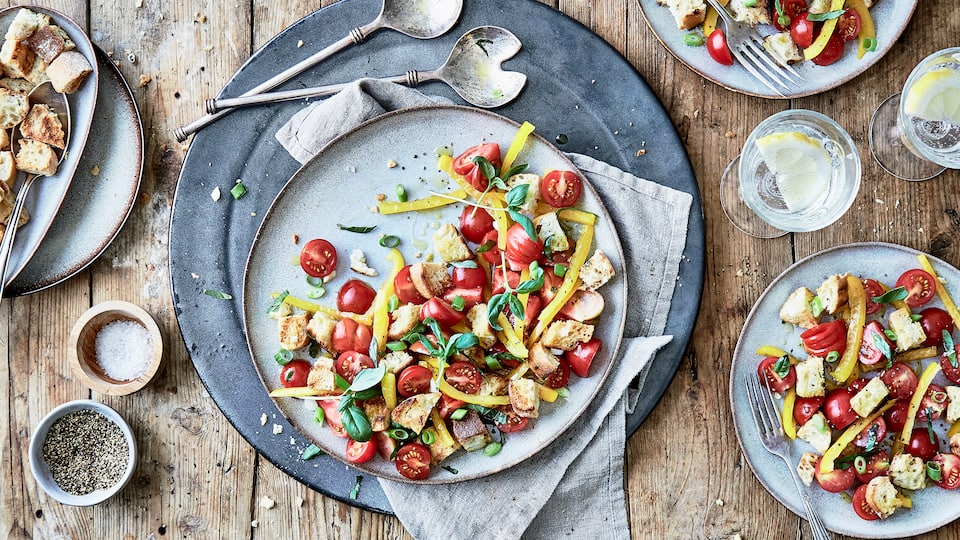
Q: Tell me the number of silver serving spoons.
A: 3